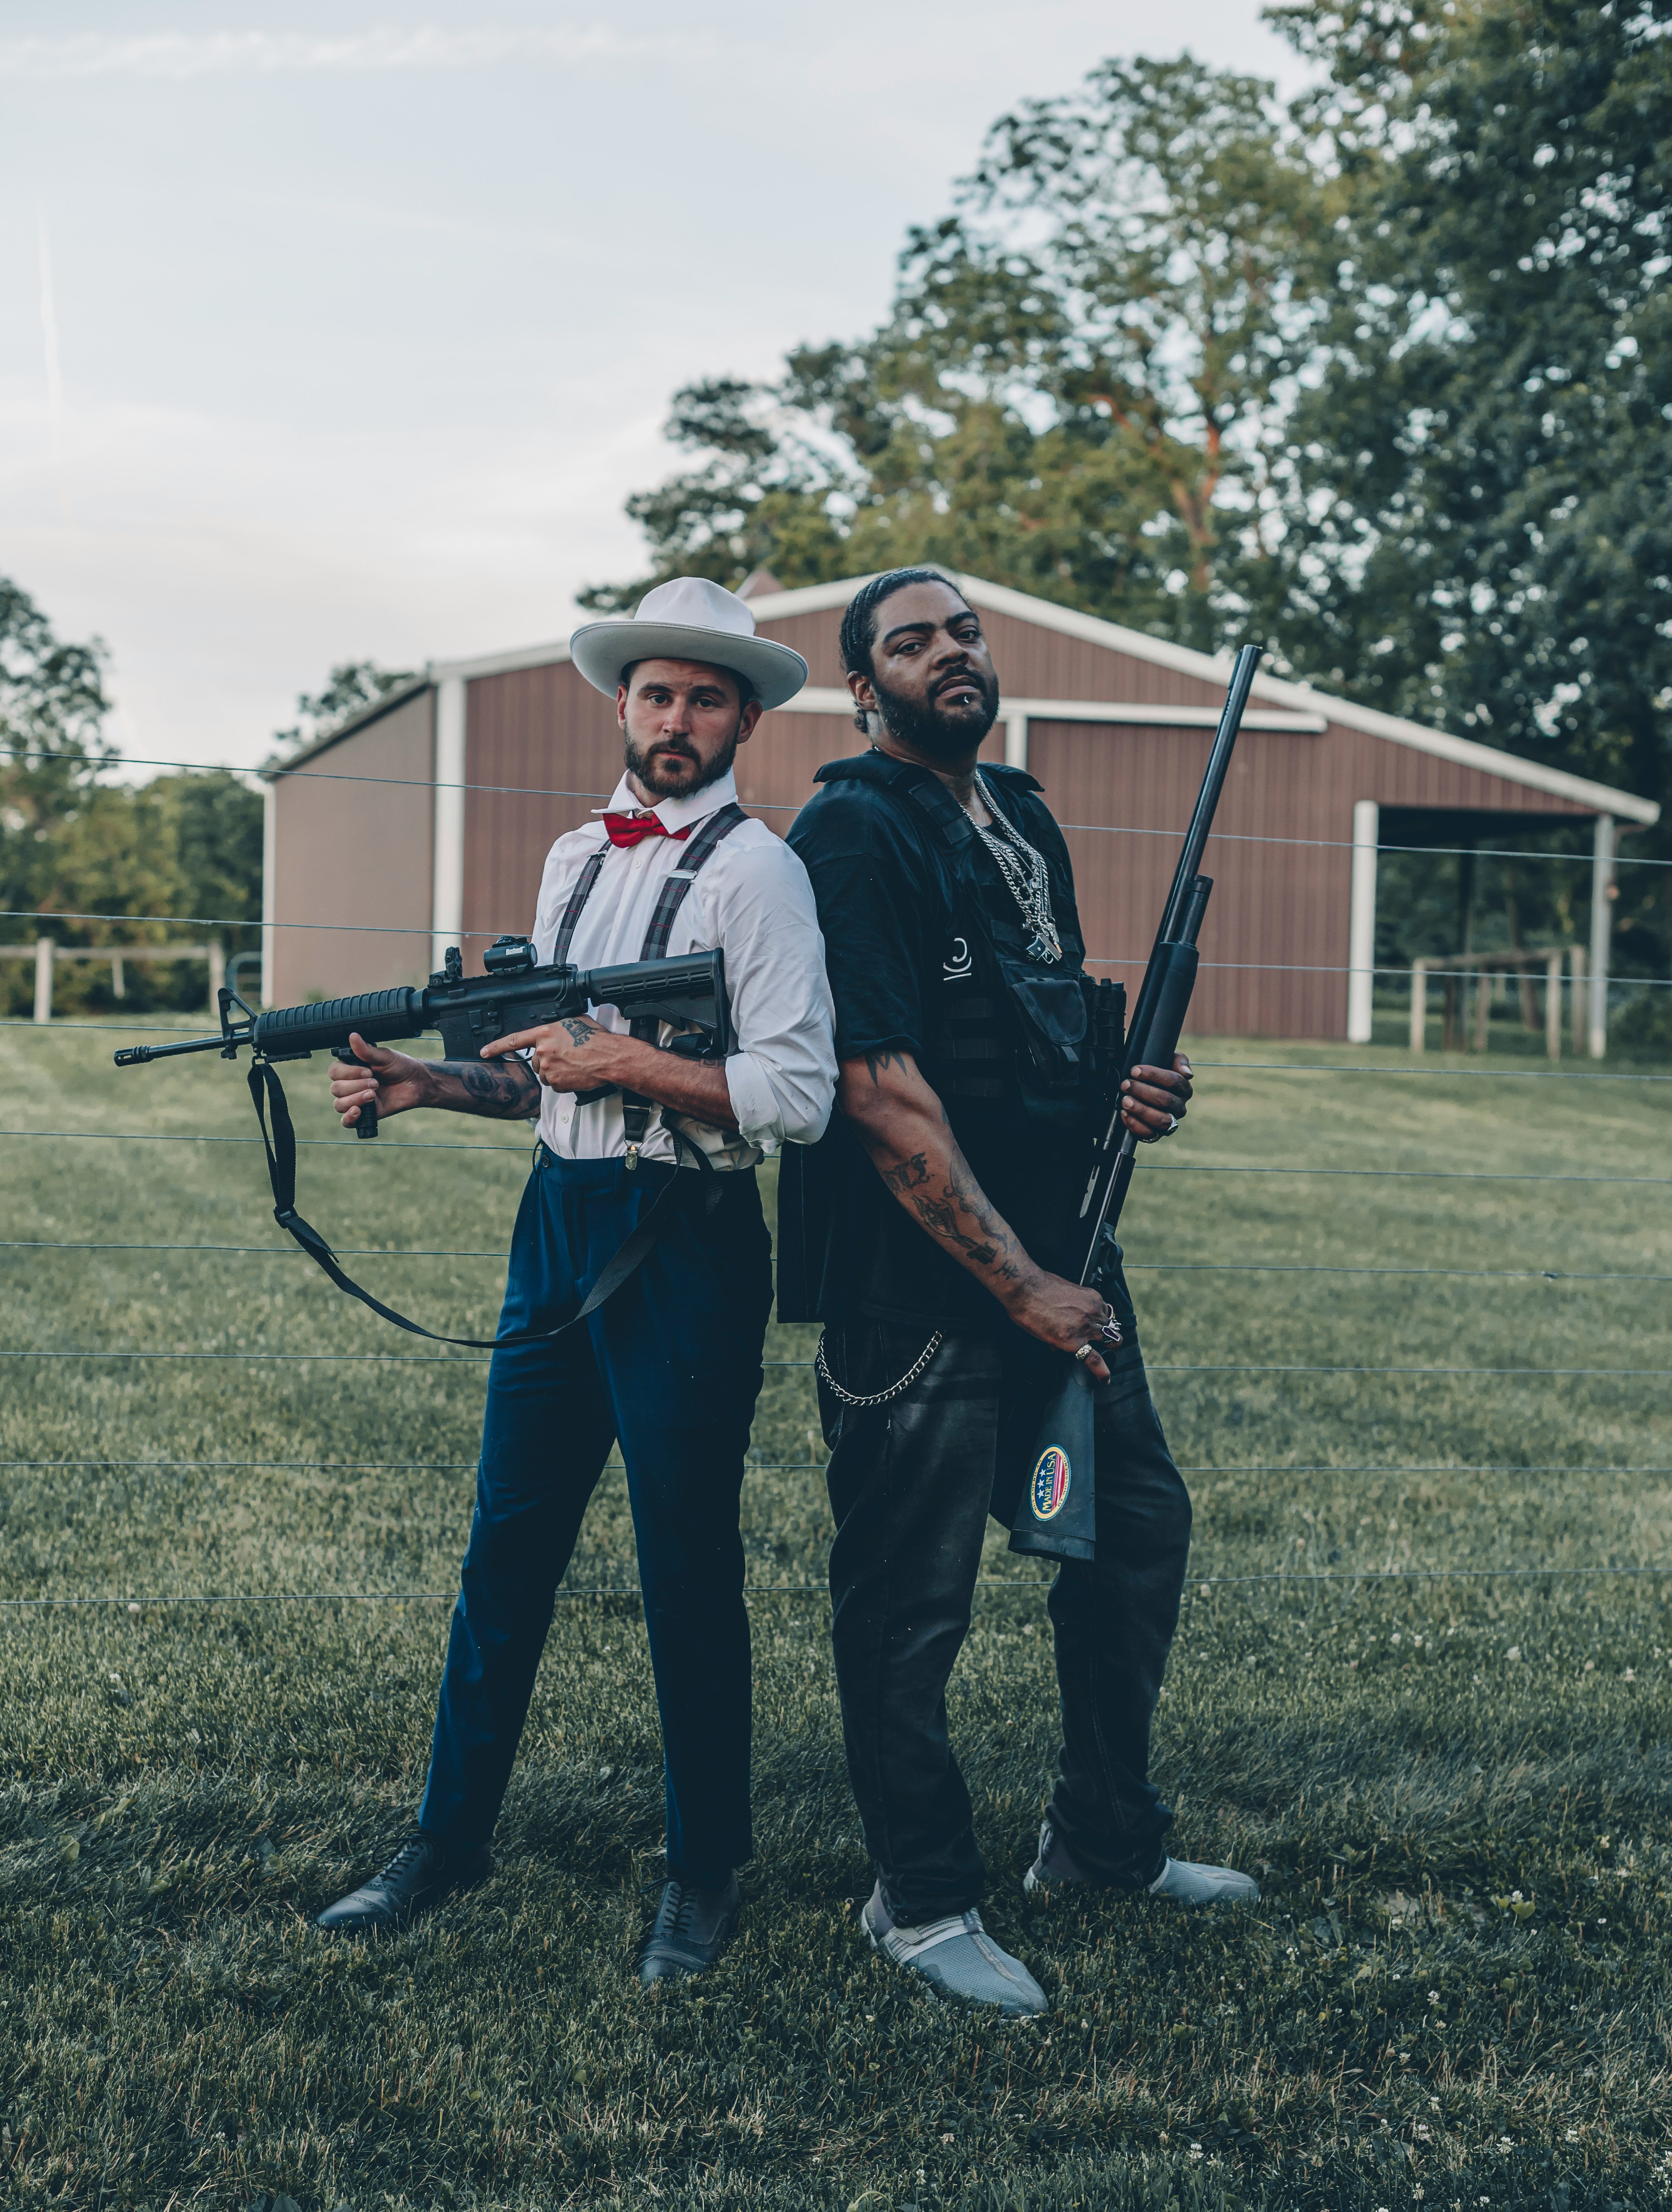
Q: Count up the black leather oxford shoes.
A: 2